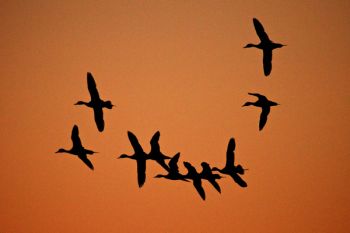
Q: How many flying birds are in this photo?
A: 10